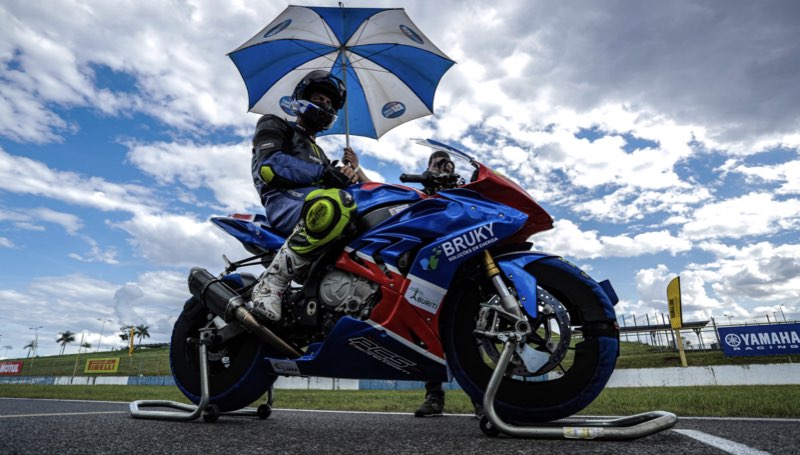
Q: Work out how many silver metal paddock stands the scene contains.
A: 2